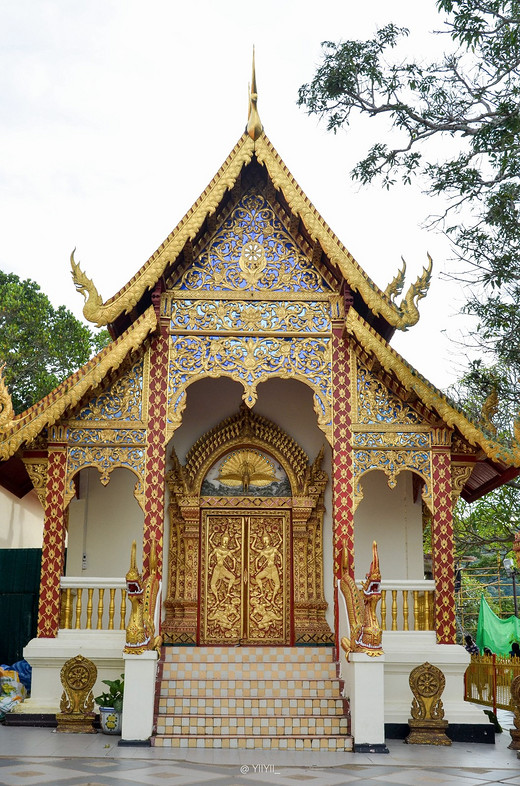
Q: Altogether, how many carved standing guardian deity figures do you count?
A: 2